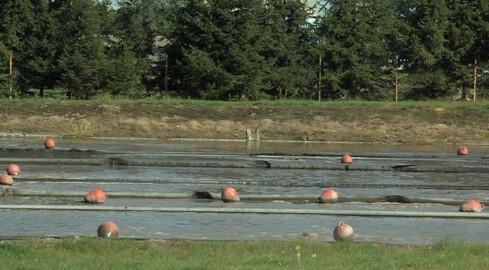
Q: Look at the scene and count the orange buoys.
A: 11